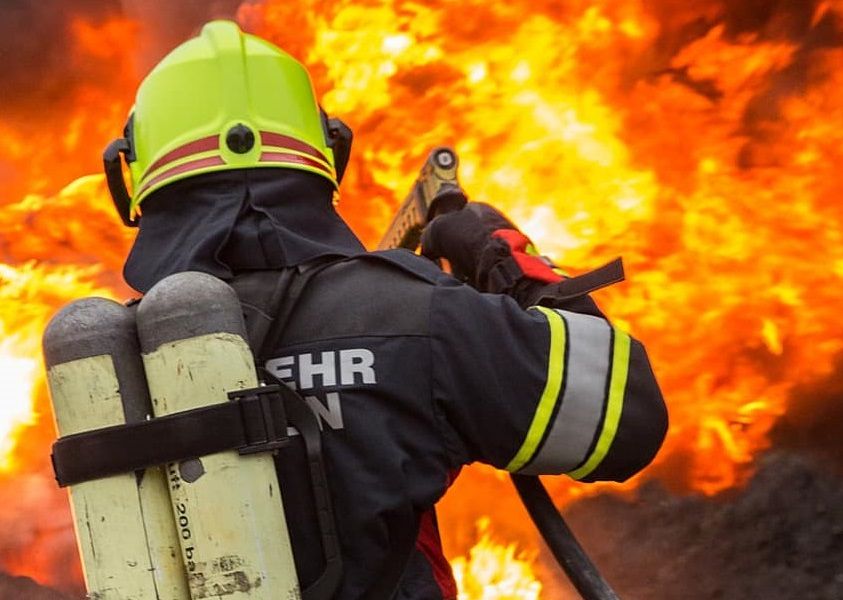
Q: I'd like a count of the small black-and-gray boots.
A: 0